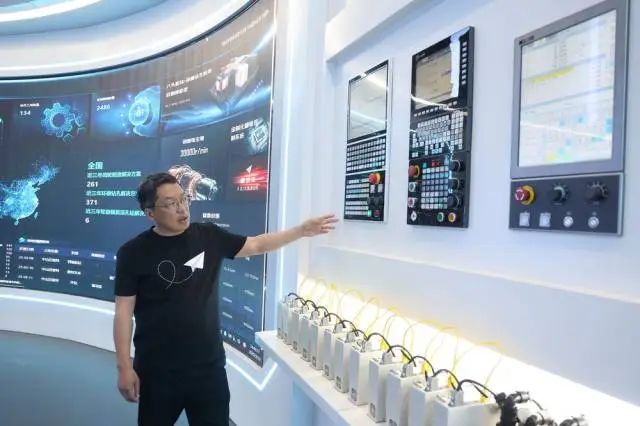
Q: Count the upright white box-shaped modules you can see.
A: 12